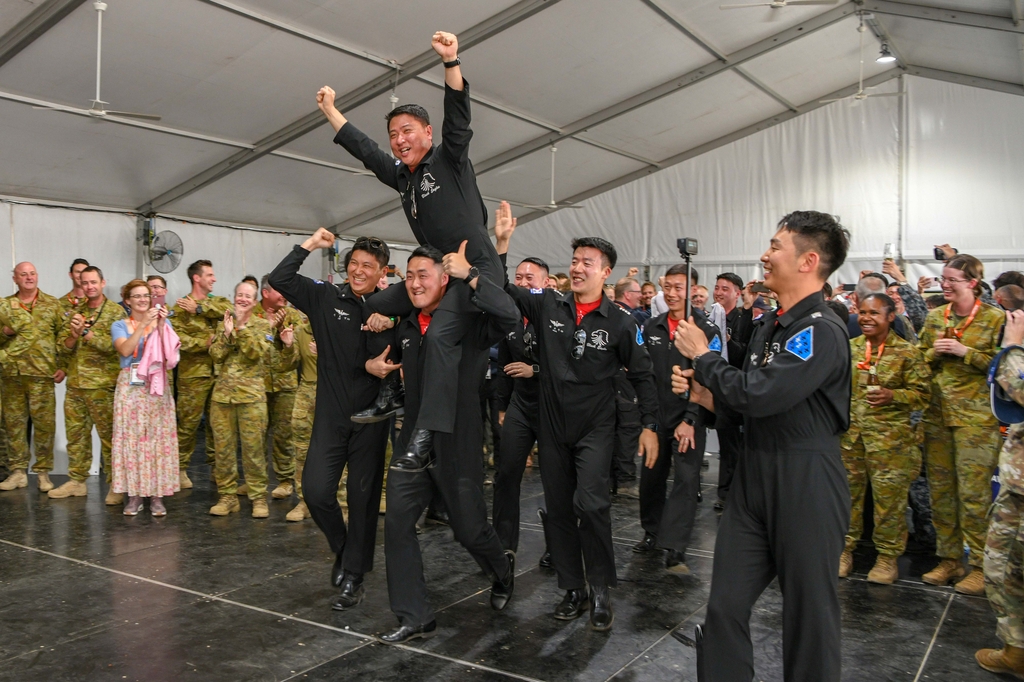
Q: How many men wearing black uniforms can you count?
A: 8